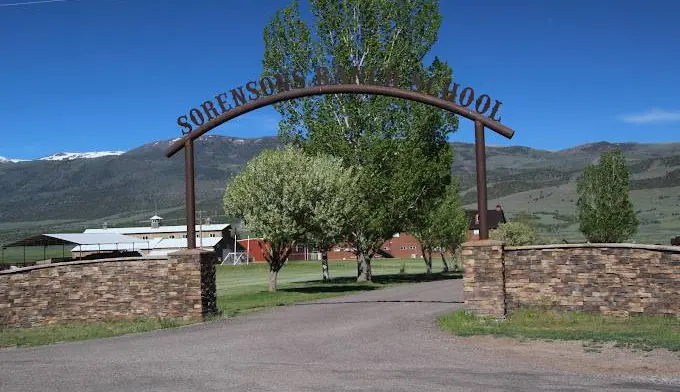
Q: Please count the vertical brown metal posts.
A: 2